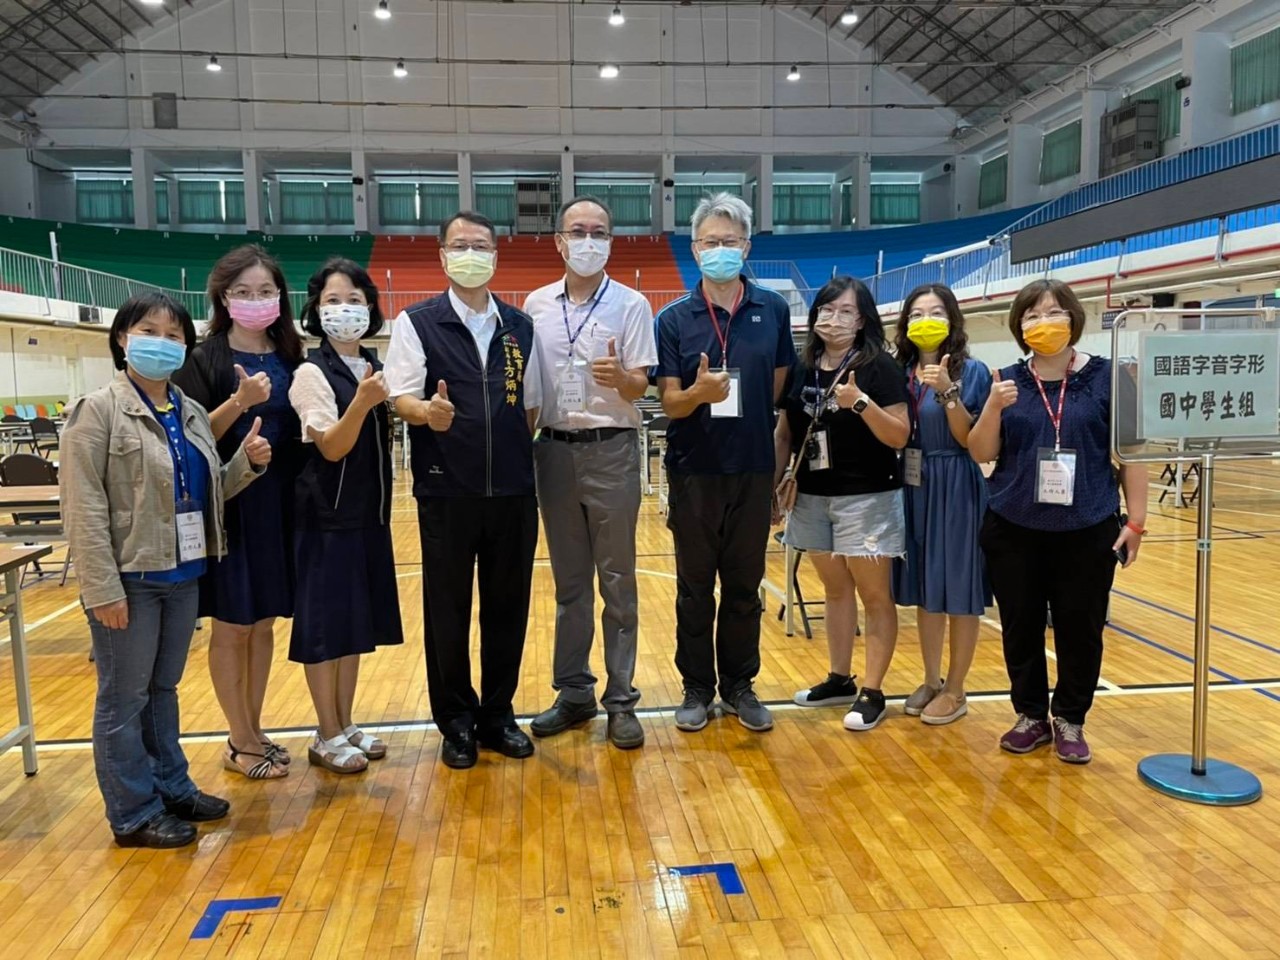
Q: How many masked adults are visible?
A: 9